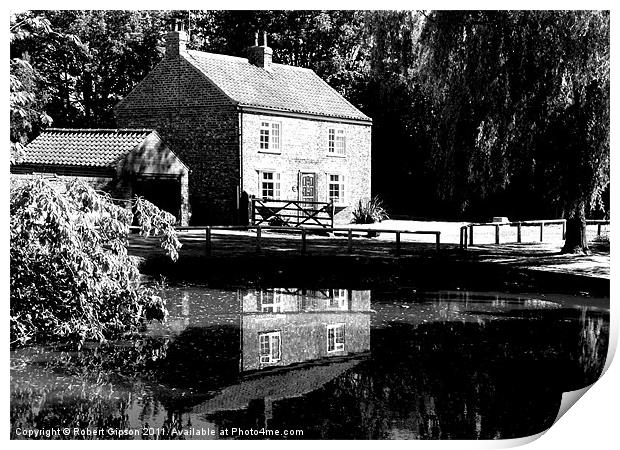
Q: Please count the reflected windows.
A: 4